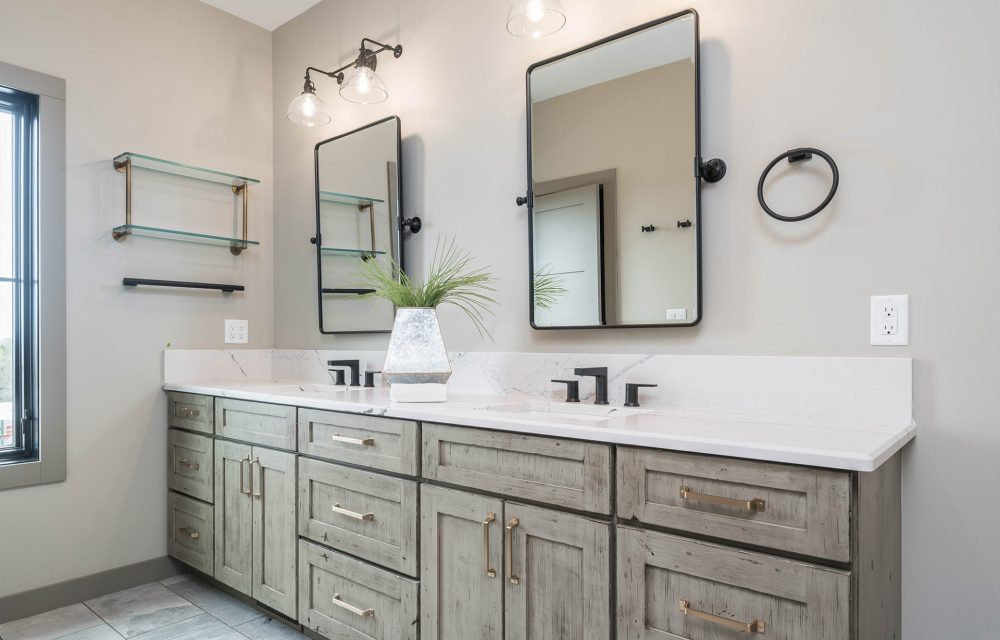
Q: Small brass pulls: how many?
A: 12